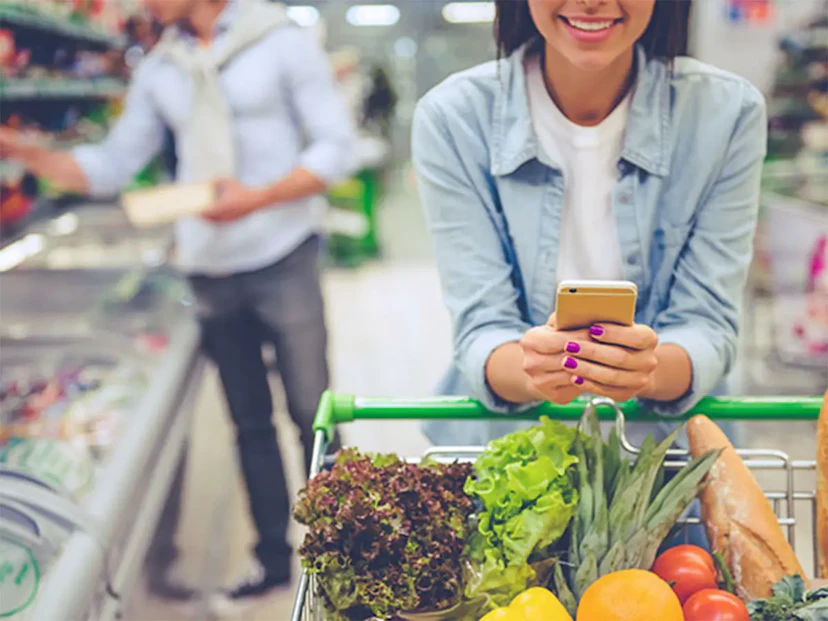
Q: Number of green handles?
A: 1